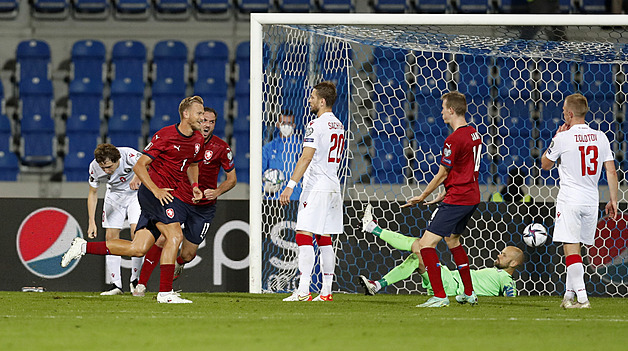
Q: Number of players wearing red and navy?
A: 3